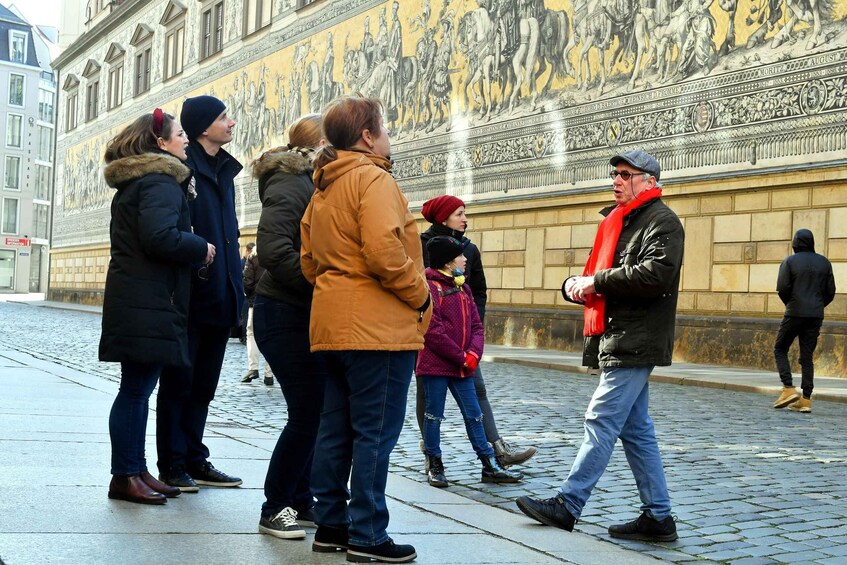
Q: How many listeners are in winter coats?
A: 6